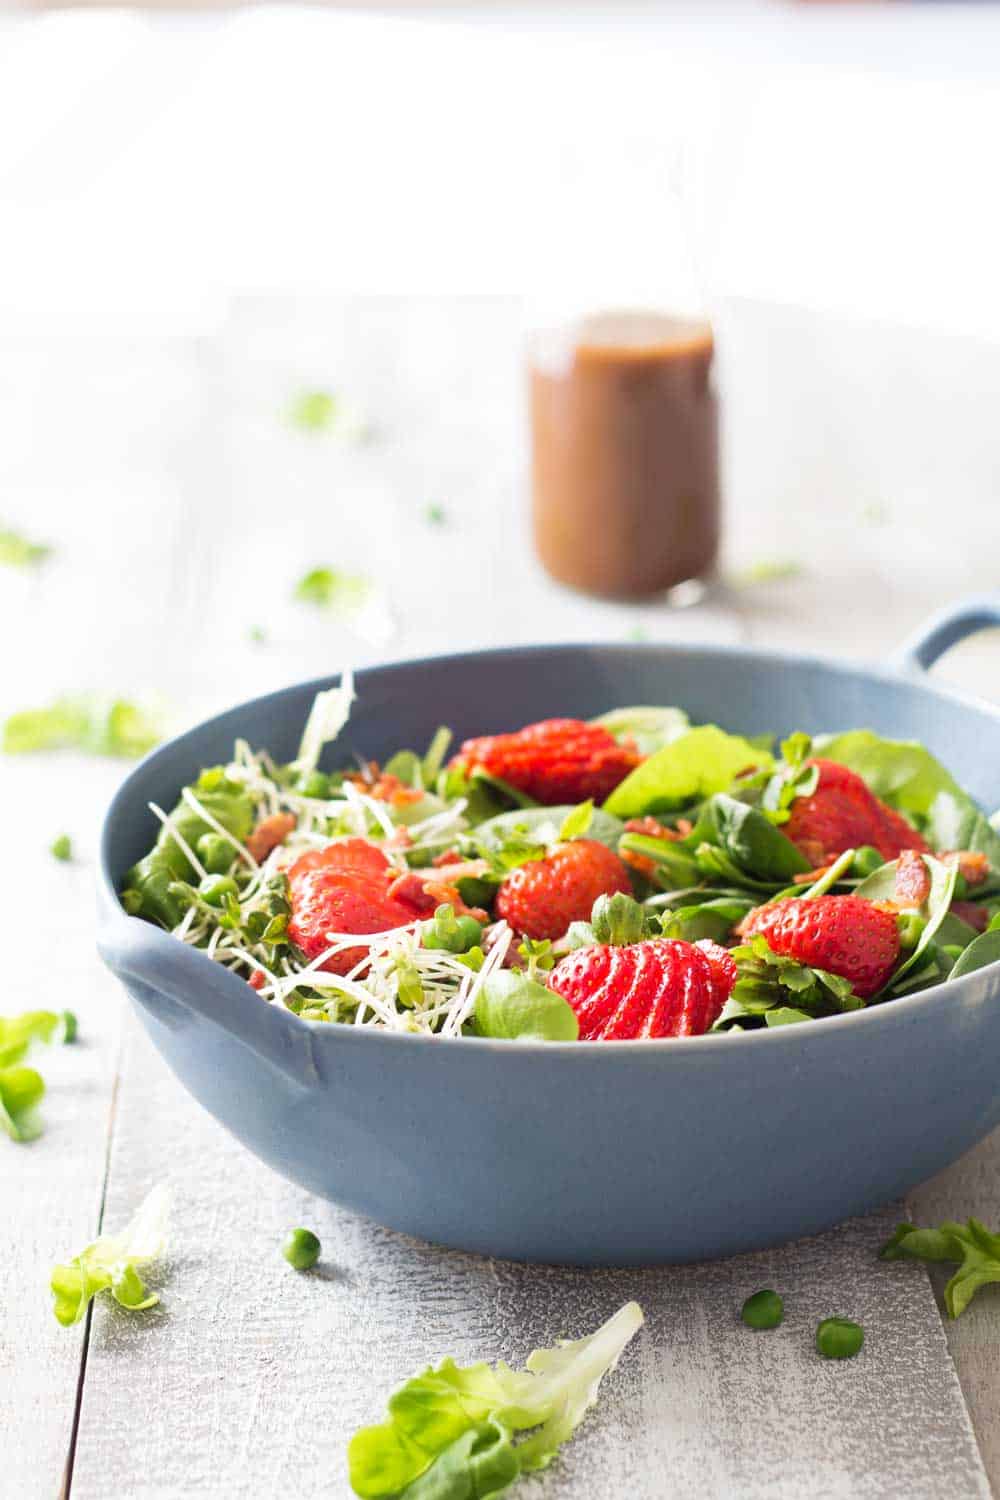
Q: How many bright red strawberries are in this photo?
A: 6